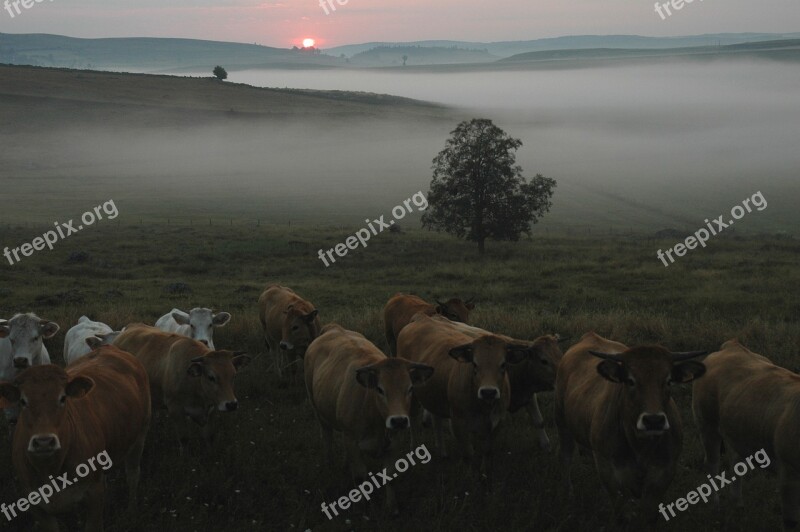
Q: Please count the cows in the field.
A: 12